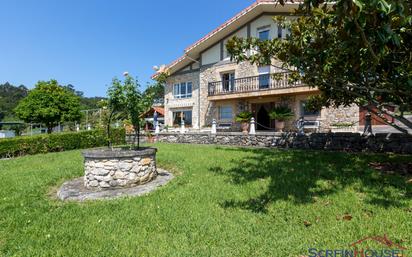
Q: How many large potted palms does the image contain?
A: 2